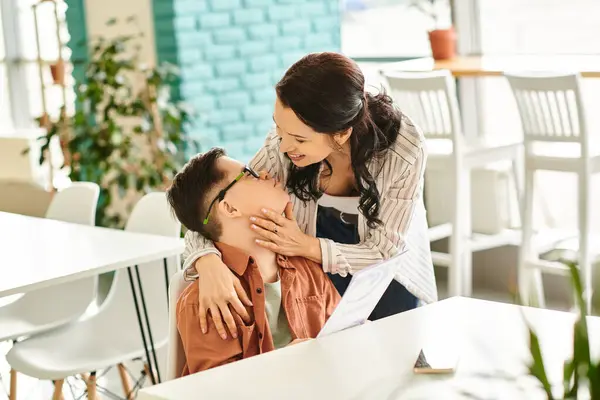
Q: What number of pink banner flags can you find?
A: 0